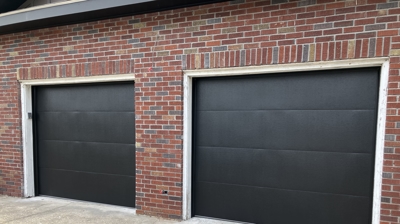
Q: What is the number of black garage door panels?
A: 8